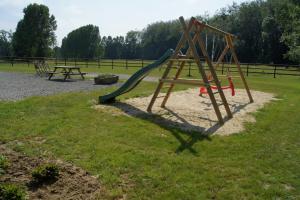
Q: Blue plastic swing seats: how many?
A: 0